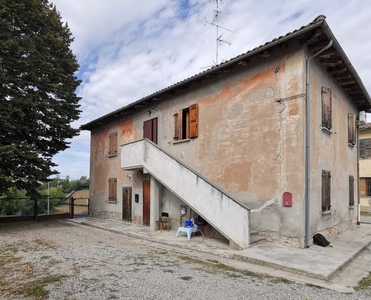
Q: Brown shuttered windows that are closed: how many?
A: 6